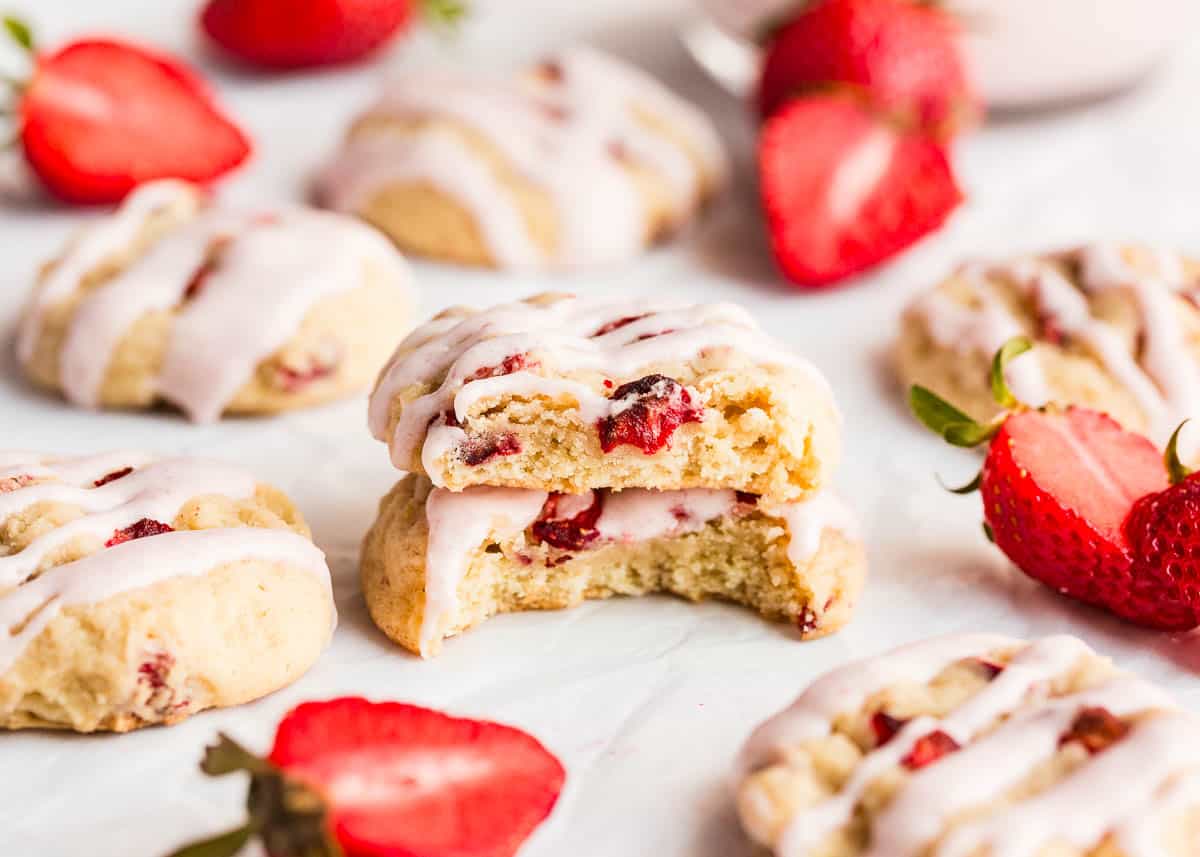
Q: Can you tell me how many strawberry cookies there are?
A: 7